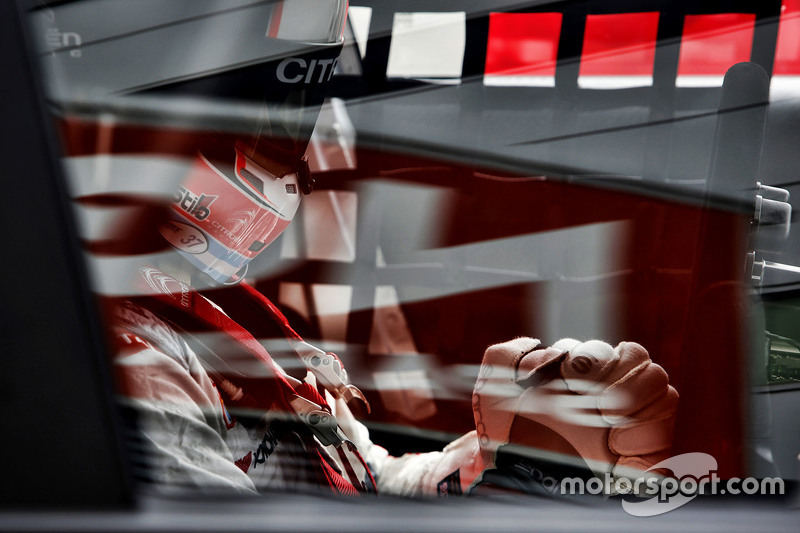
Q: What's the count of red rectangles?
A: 4